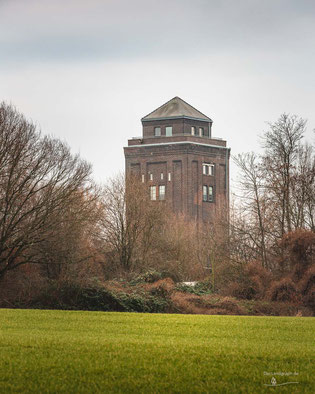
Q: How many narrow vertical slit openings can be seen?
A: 4